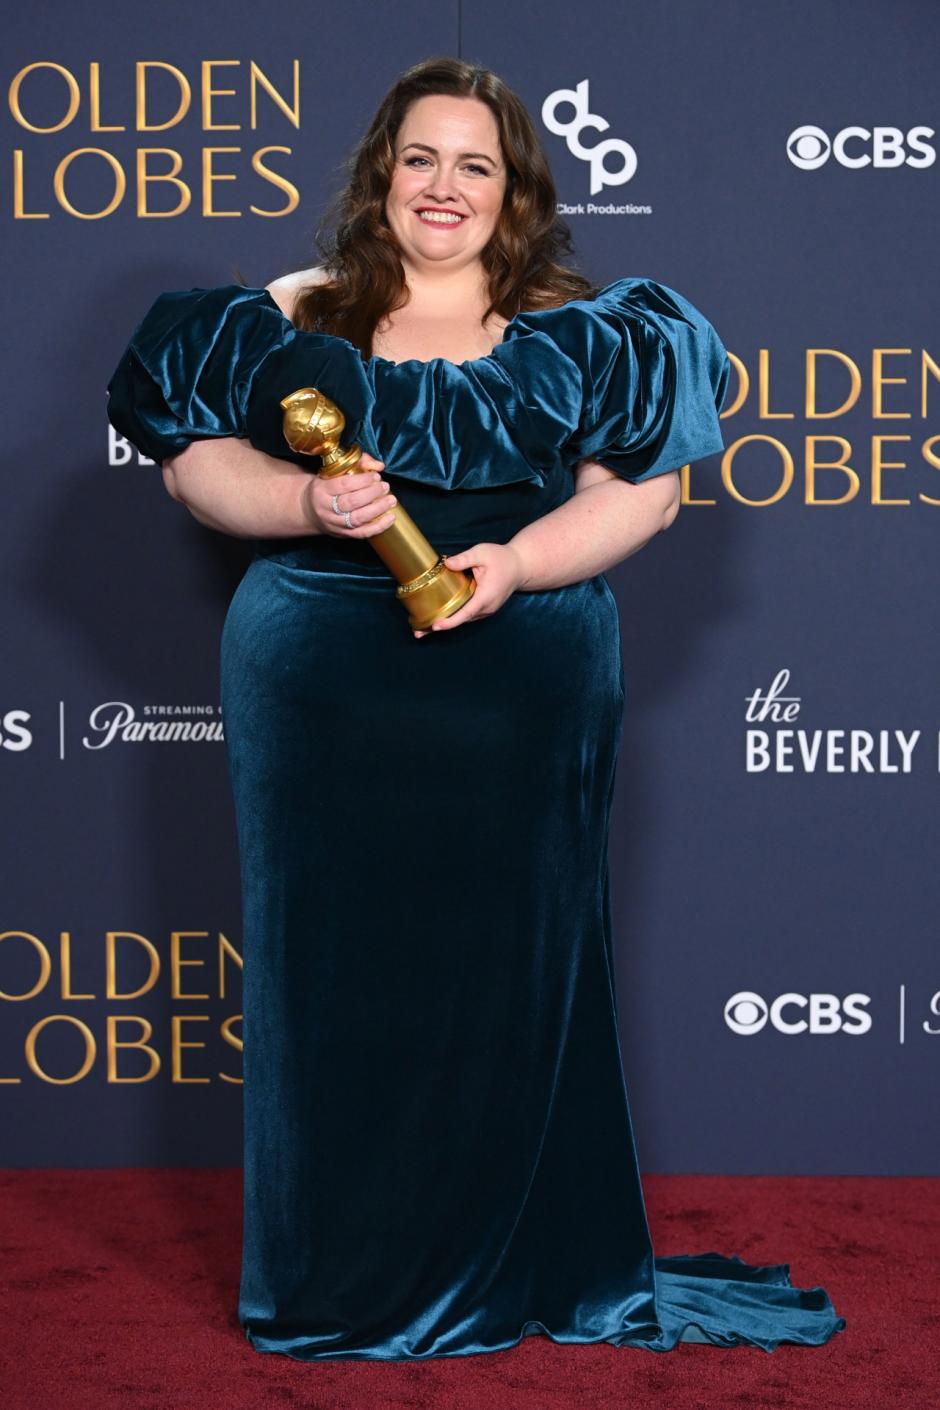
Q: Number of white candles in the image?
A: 0